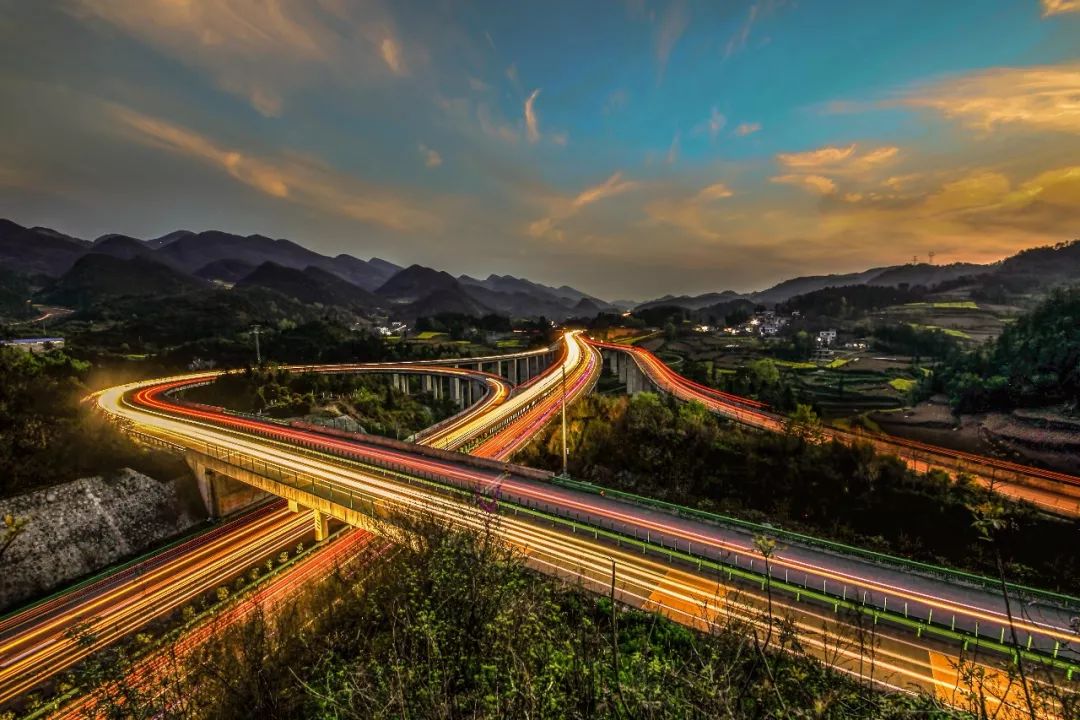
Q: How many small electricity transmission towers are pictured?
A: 2